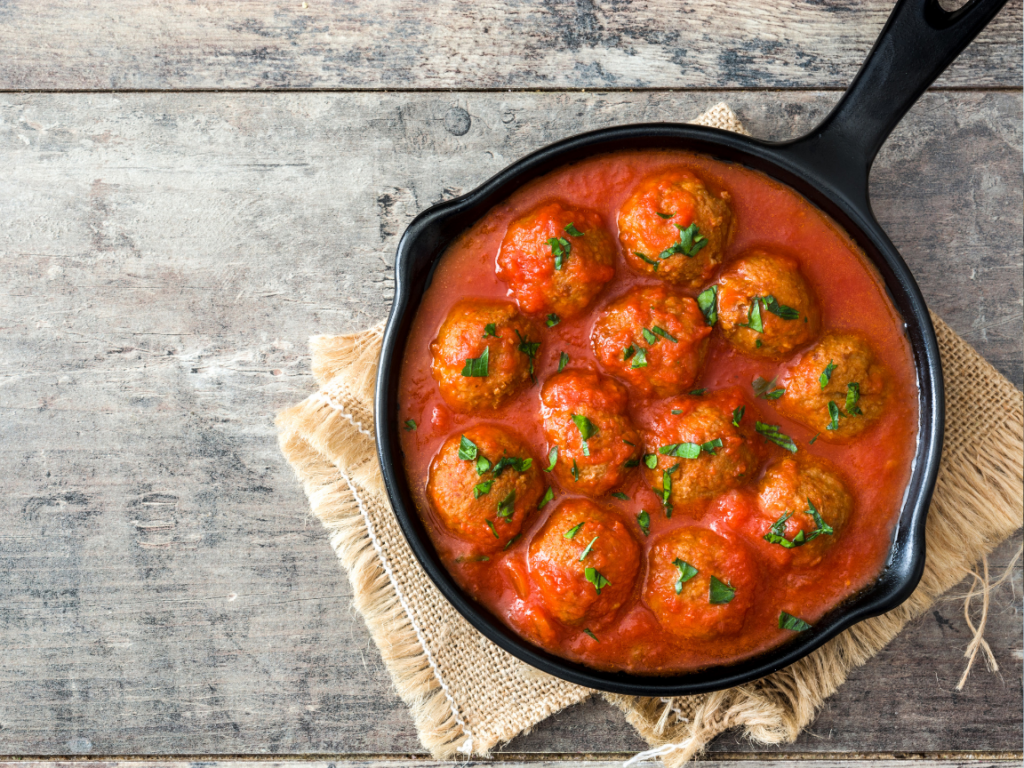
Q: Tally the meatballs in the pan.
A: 12